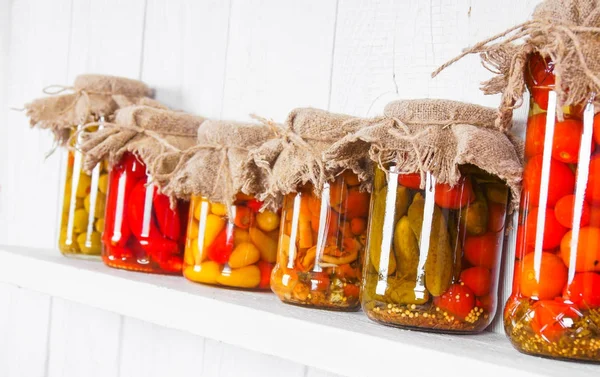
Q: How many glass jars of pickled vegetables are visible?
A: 6